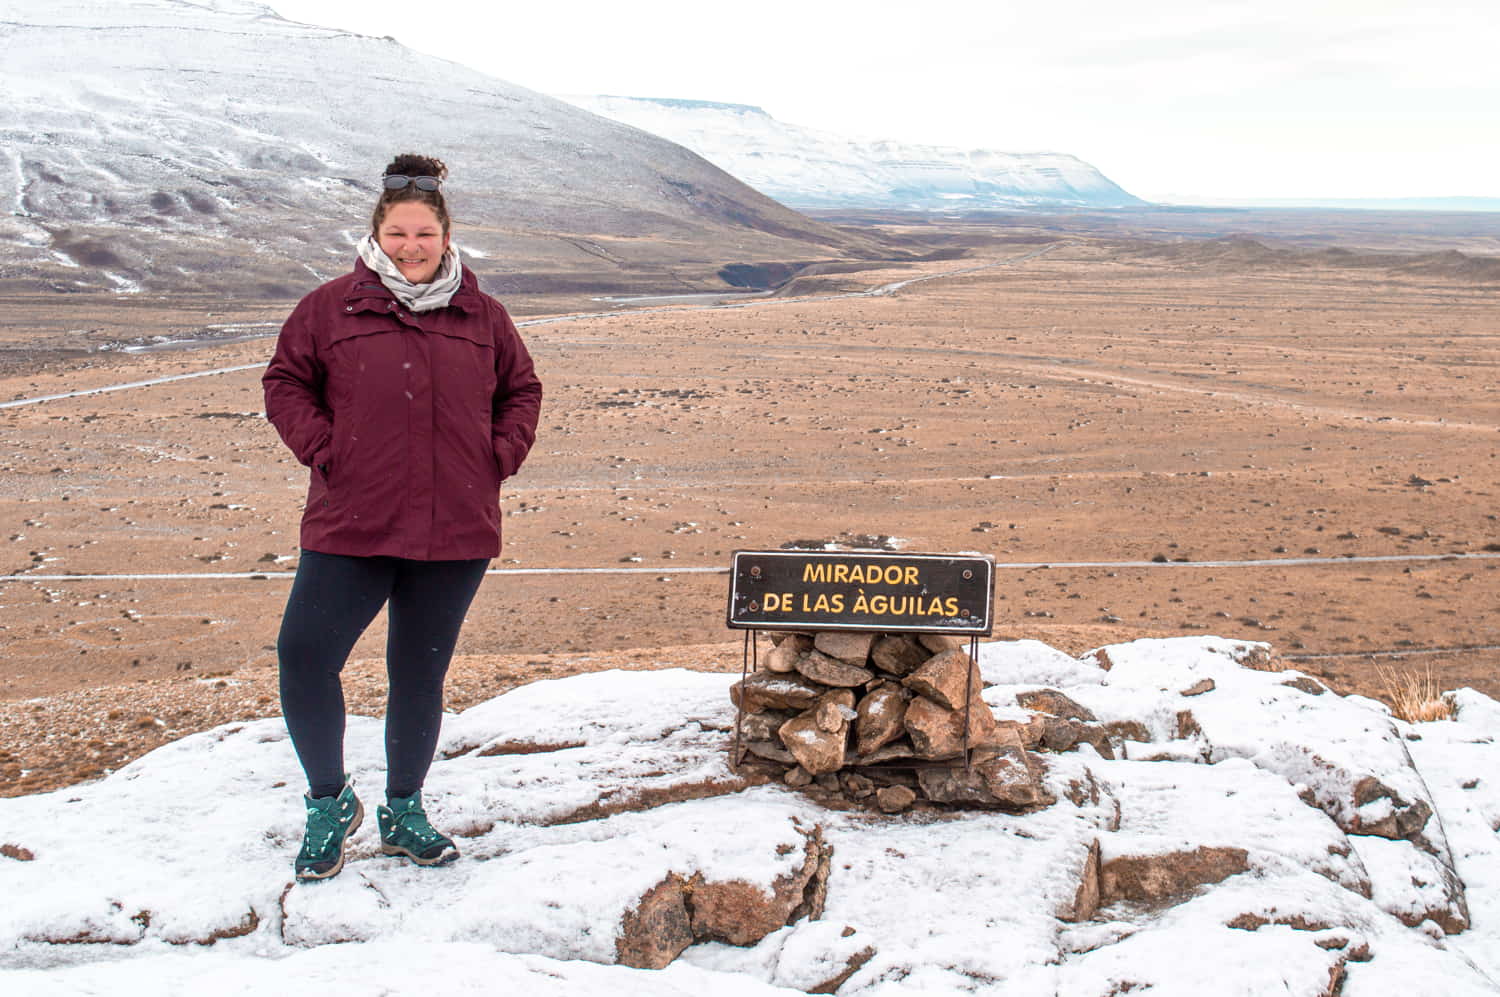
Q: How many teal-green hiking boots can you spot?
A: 2